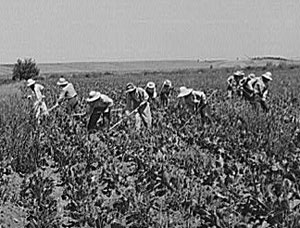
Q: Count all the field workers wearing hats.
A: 10